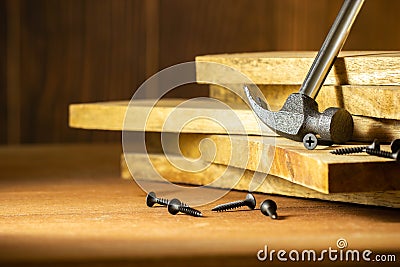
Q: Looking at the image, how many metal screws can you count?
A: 8